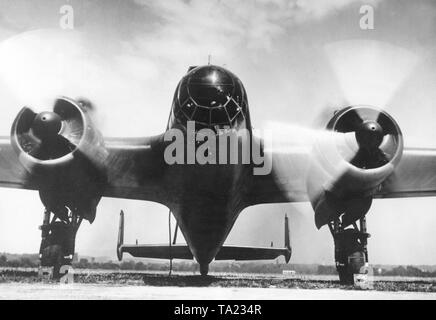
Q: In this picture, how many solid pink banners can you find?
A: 0